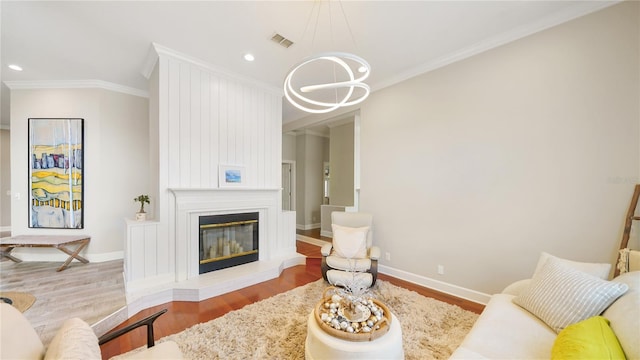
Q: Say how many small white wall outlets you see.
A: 2